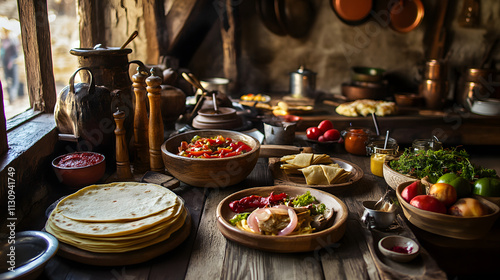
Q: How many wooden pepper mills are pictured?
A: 3